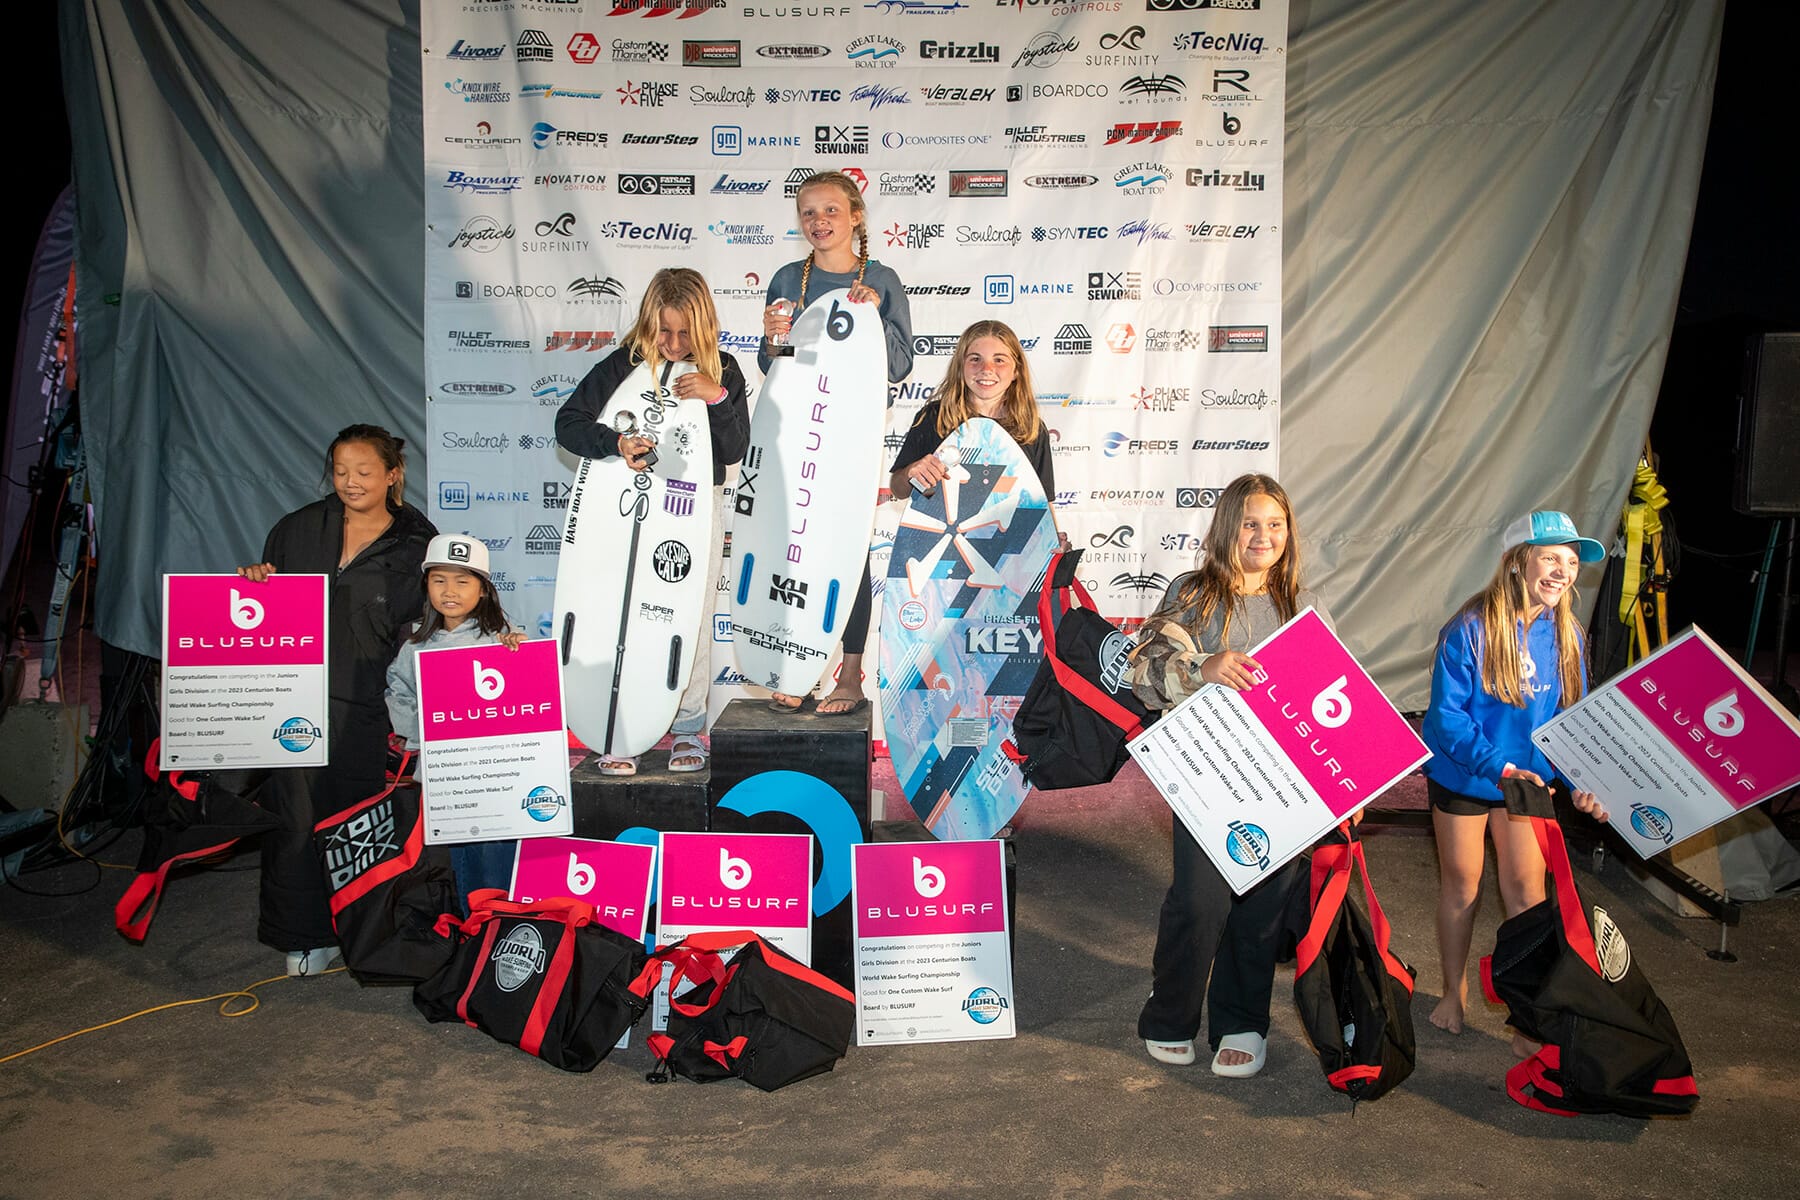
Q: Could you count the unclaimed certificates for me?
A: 3